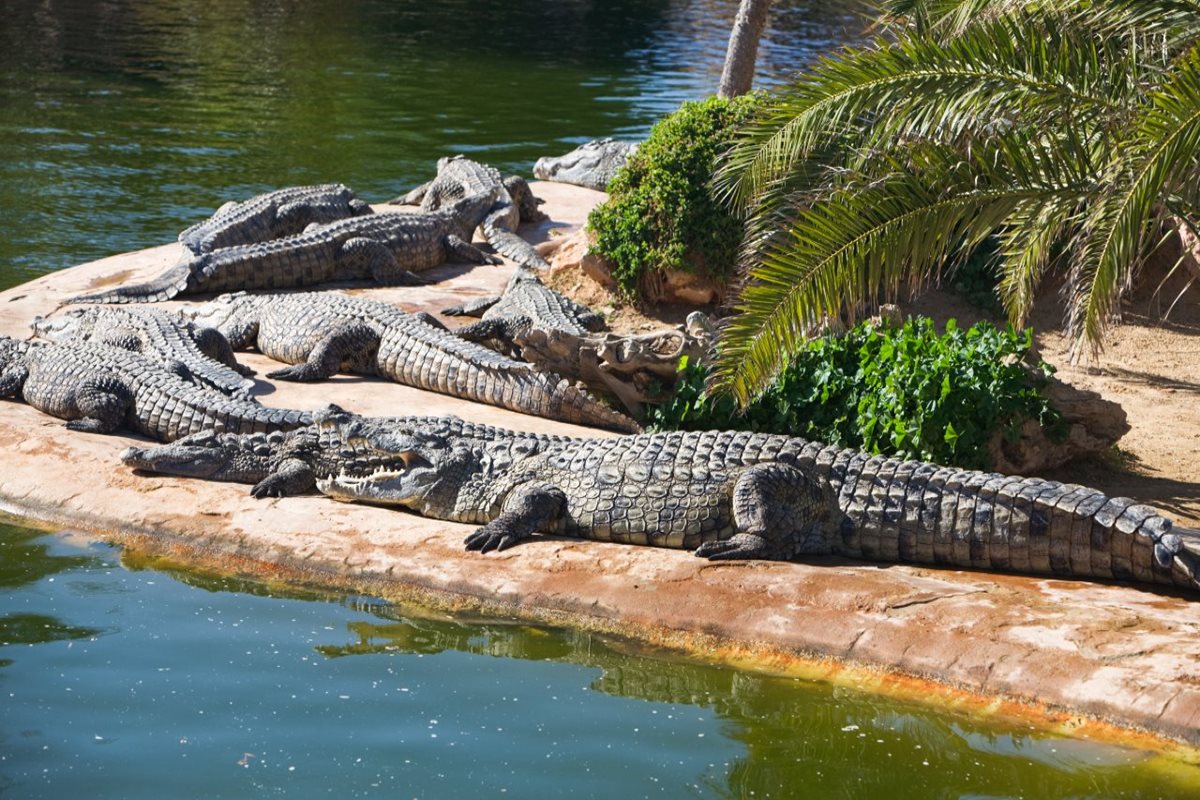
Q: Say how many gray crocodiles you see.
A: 10